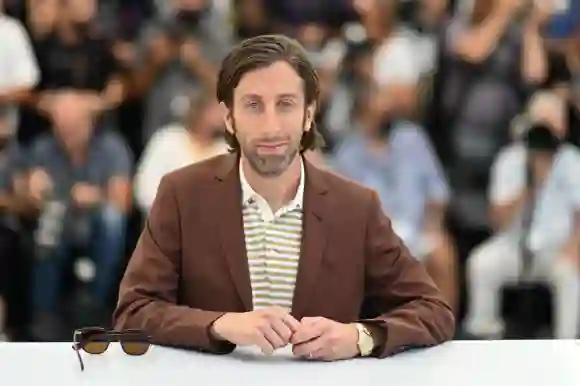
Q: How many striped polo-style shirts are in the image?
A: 1